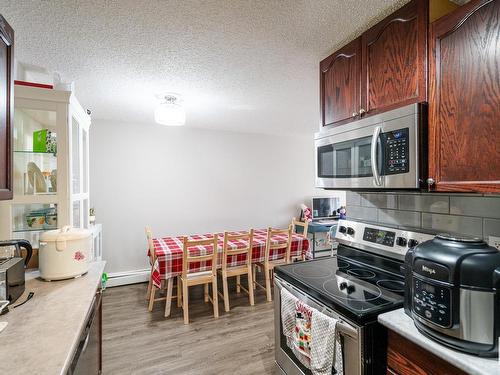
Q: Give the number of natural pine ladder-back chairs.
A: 5